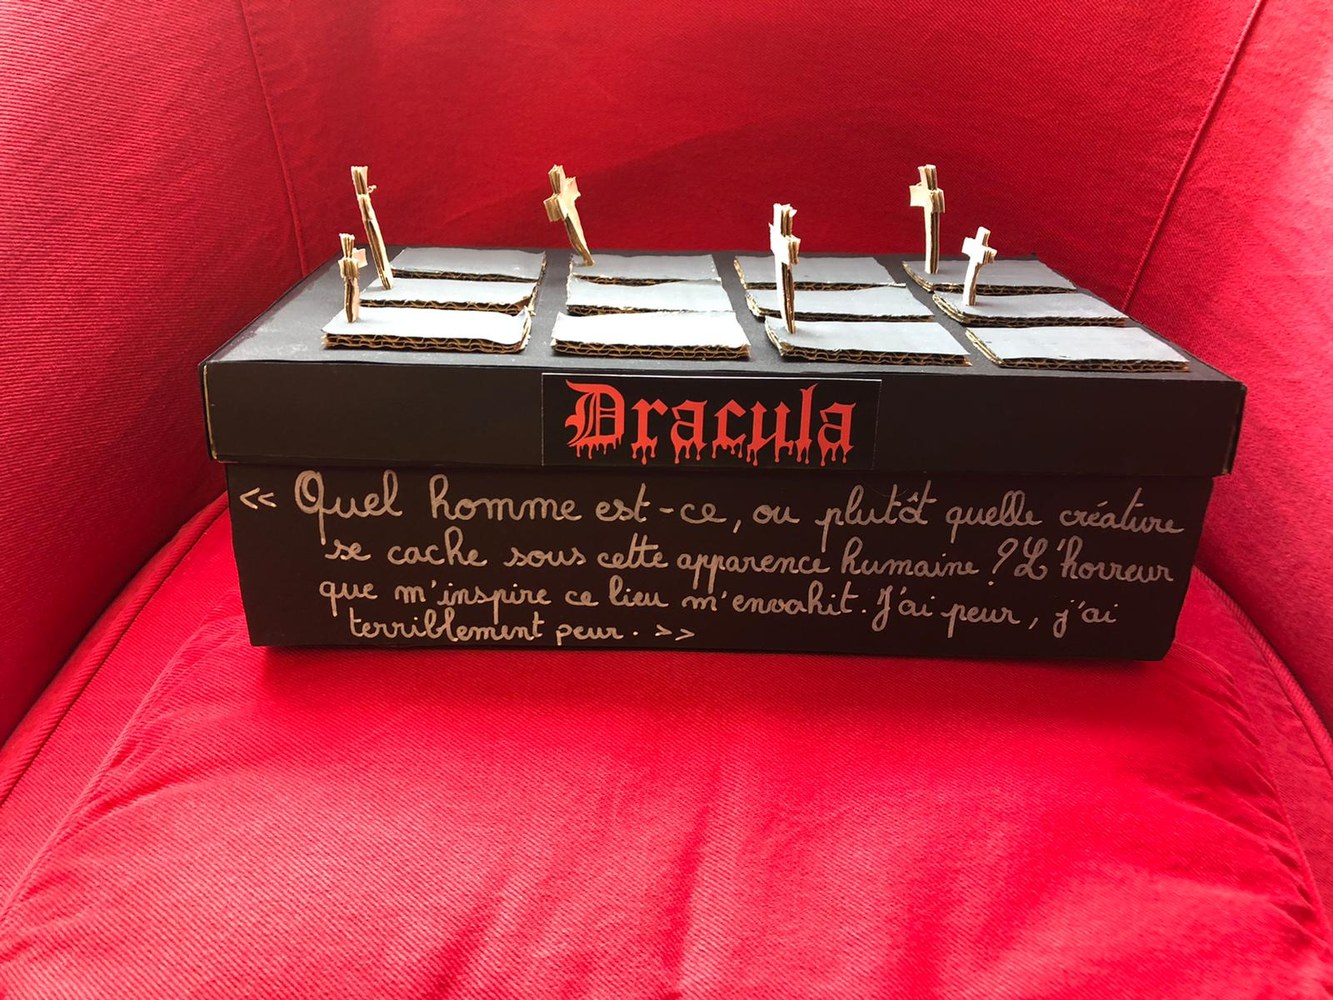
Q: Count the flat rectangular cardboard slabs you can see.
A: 12